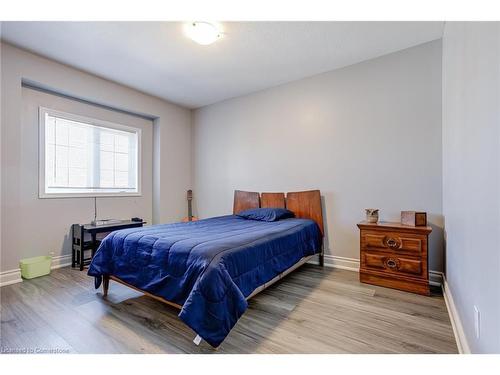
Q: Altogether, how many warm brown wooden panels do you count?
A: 3